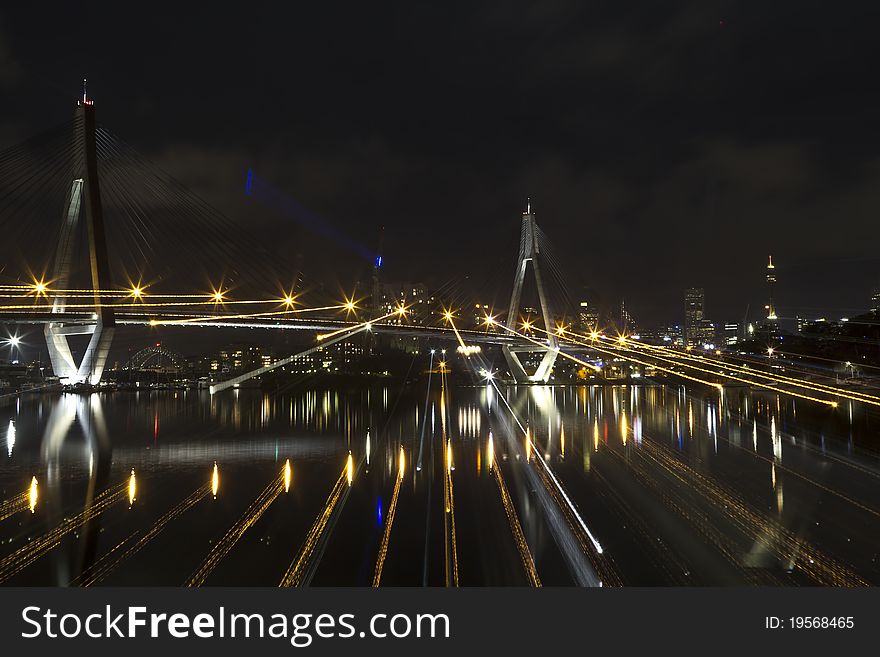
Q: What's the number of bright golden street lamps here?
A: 12